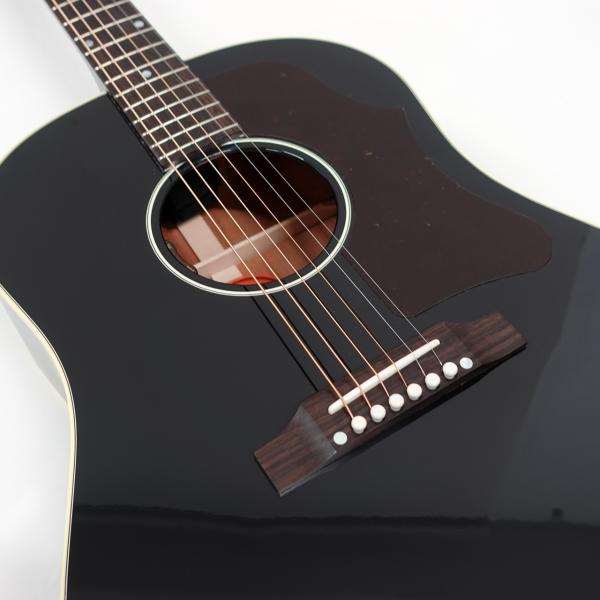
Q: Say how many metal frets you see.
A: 12